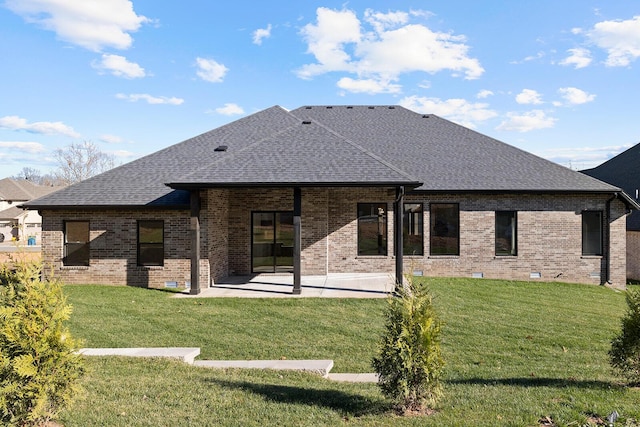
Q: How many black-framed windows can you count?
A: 7